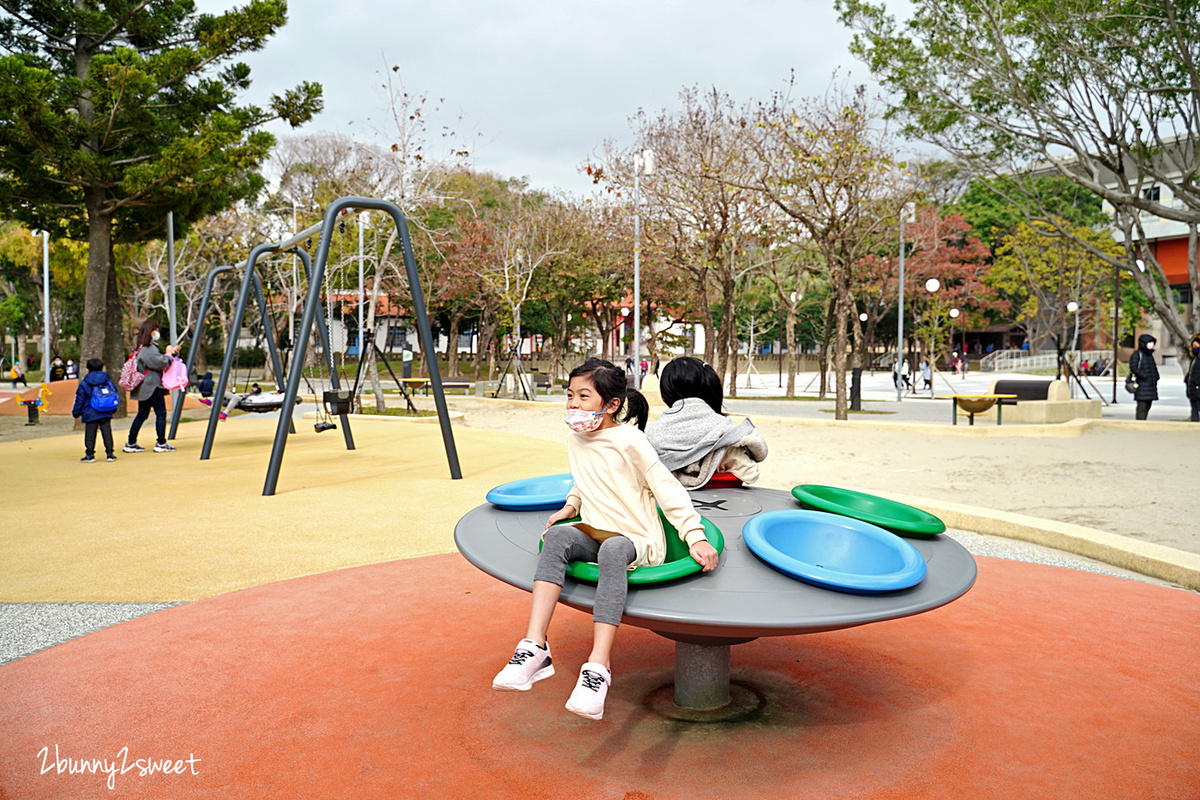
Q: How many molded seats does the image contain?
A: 5